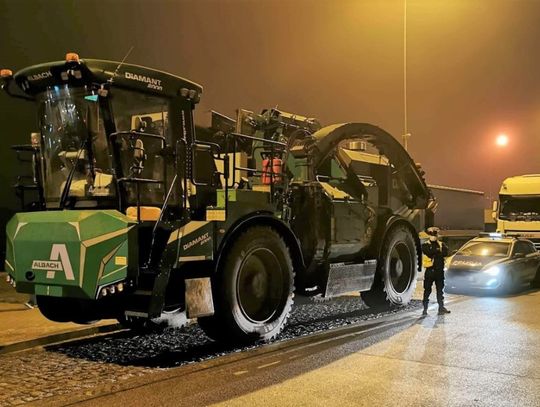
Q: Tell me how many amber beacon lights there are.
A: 2